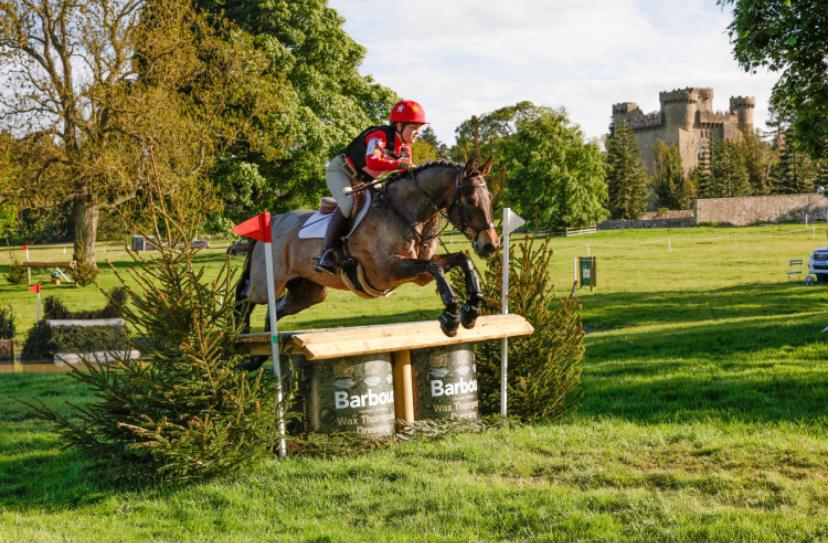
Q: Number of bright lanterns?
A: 0